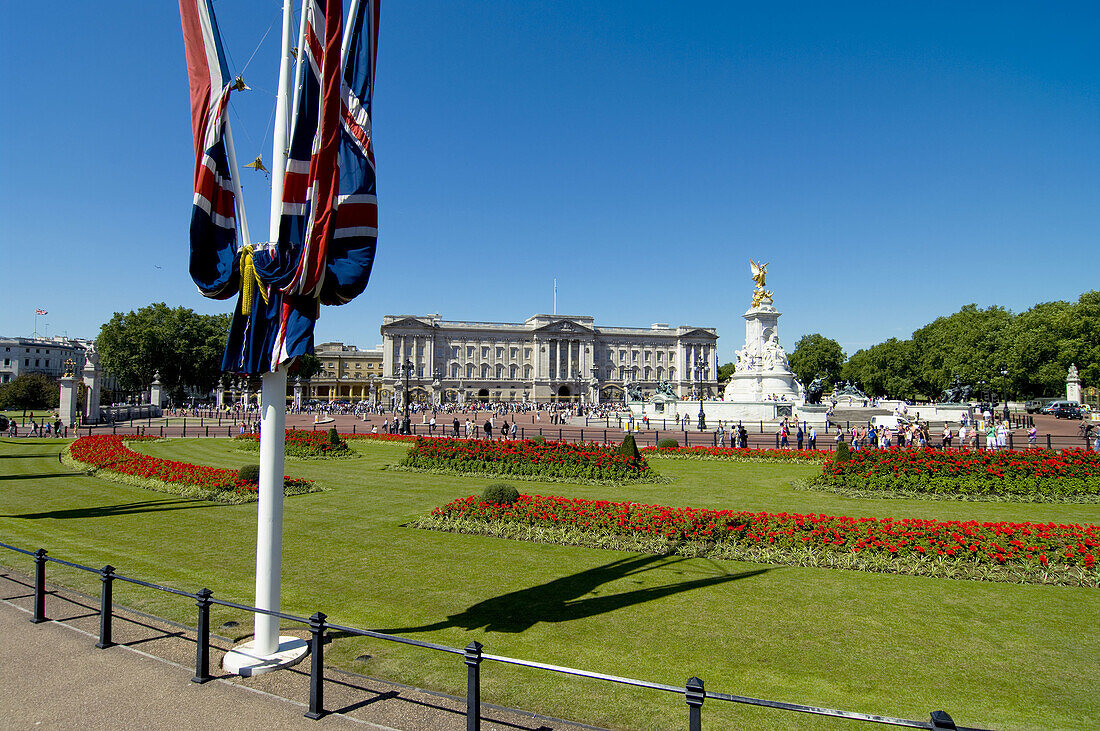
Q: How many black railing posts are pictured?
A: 7